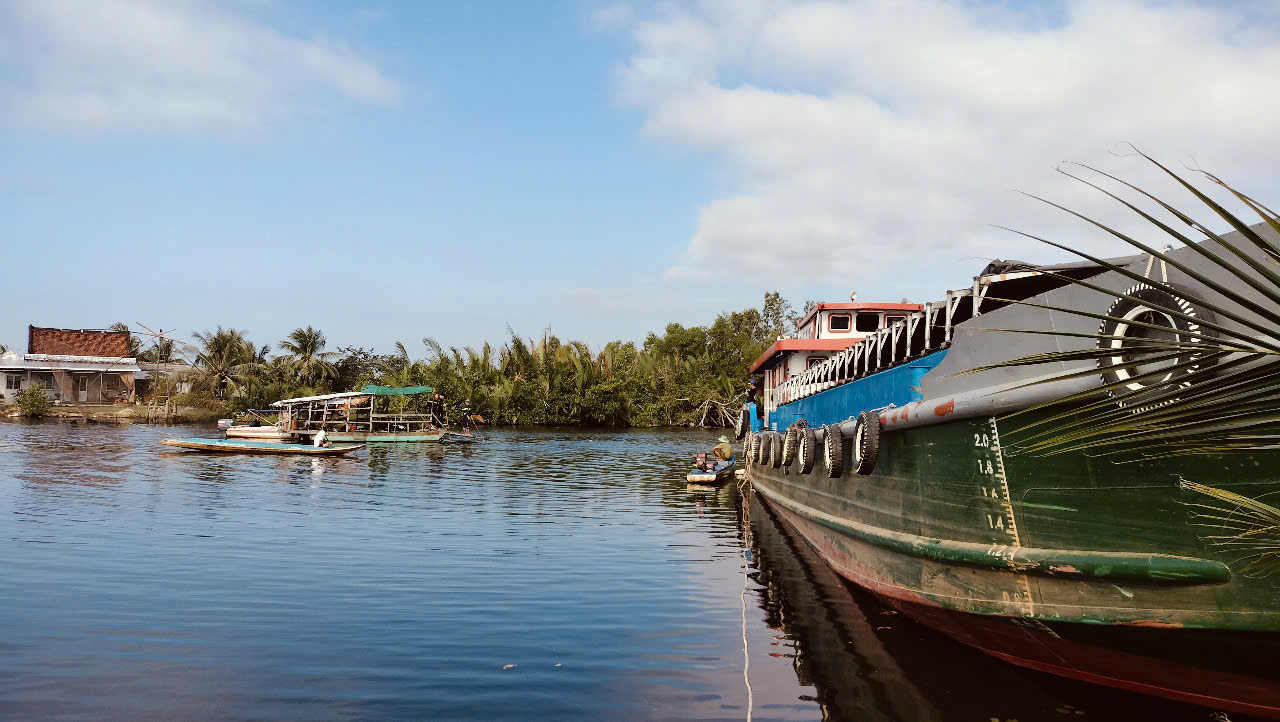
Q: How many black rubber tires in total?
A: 10